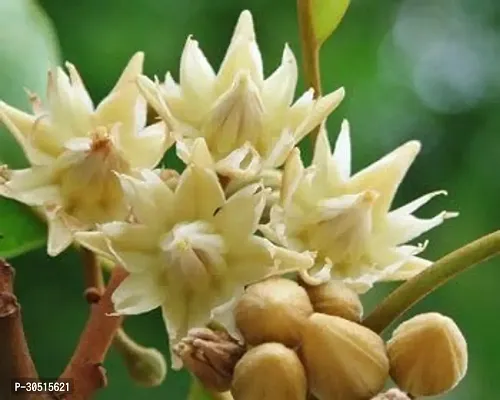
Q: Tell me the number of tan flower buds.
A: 5